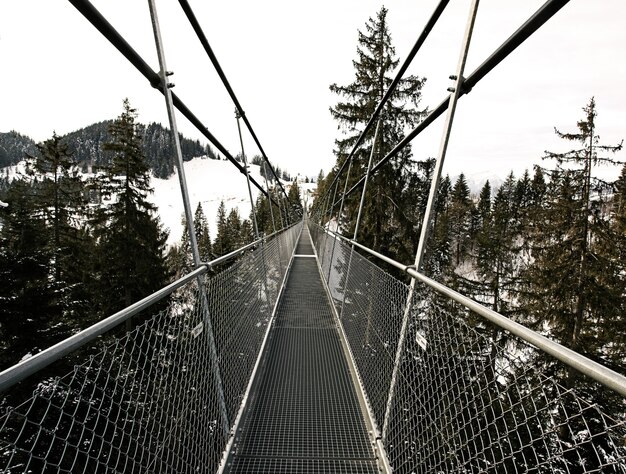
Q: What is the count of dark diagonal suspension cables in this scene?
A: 4